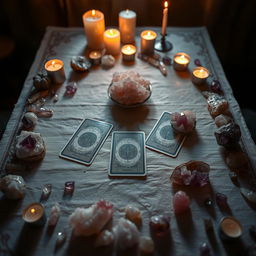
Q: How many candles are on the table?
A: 12